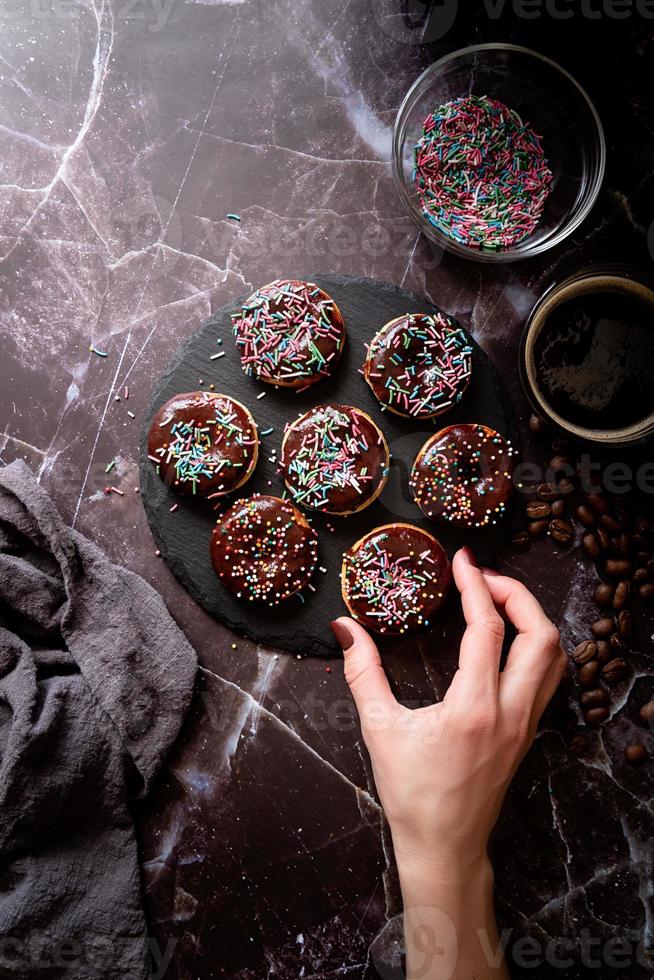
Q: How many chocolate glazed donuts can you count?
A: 7